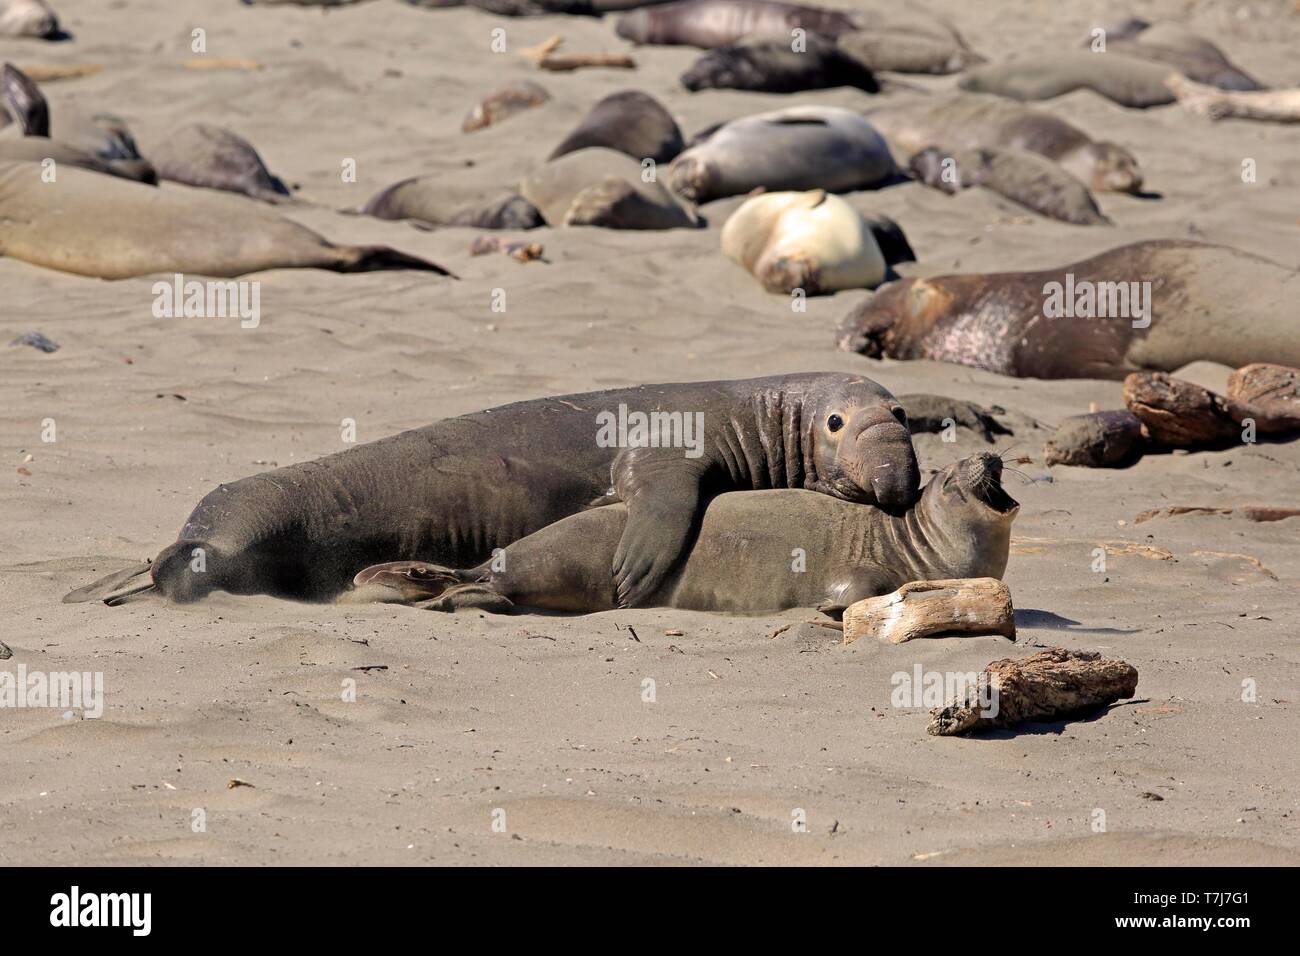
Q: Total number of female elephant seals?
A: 1